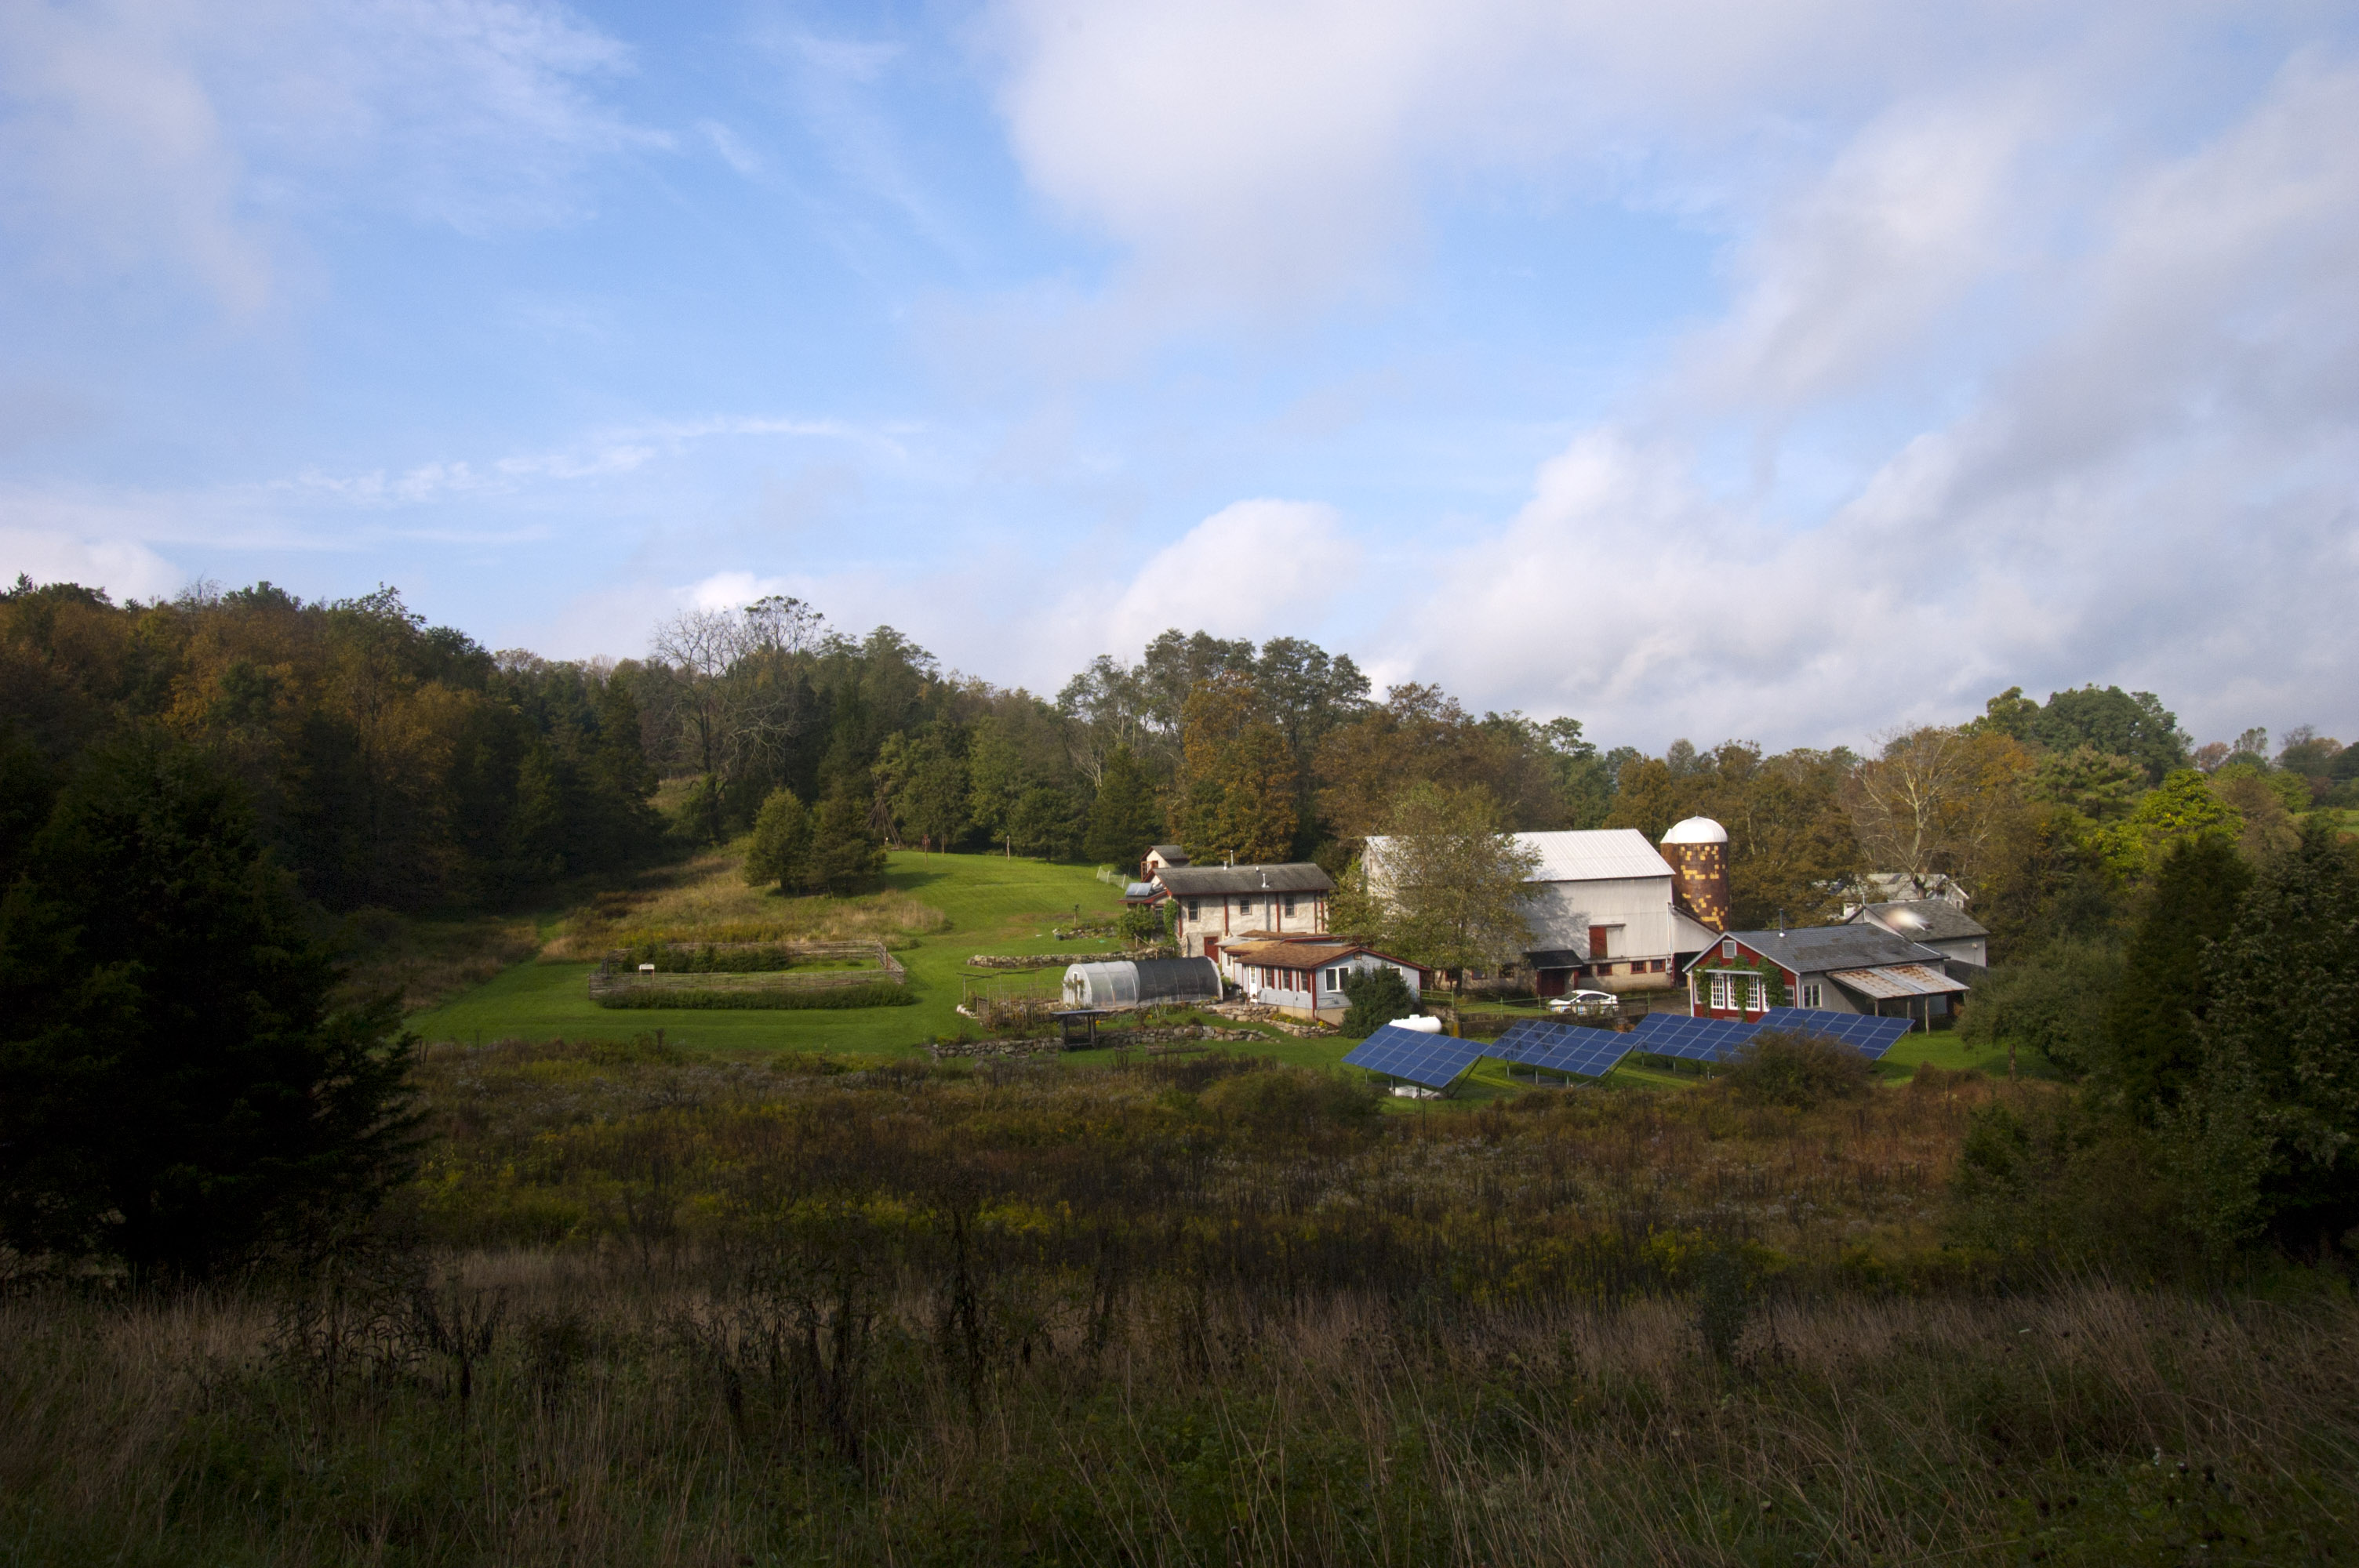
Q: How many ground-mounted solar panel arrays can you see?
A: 4